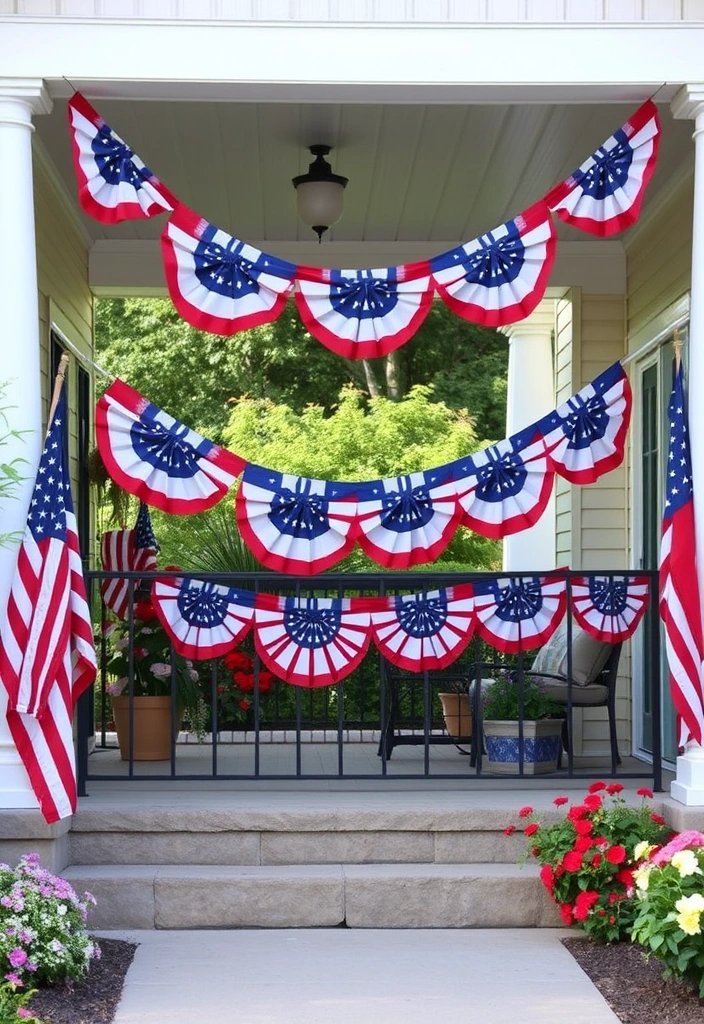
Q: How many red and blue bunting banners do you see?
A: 15